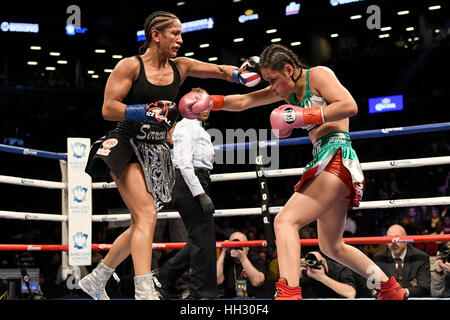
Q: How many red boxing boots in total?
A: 2